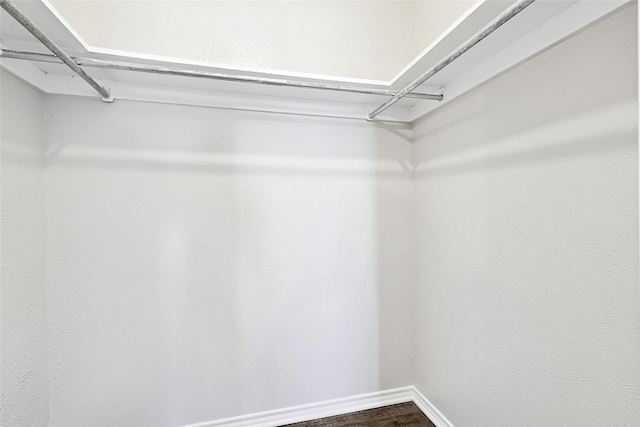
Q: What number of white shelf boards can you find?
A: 3